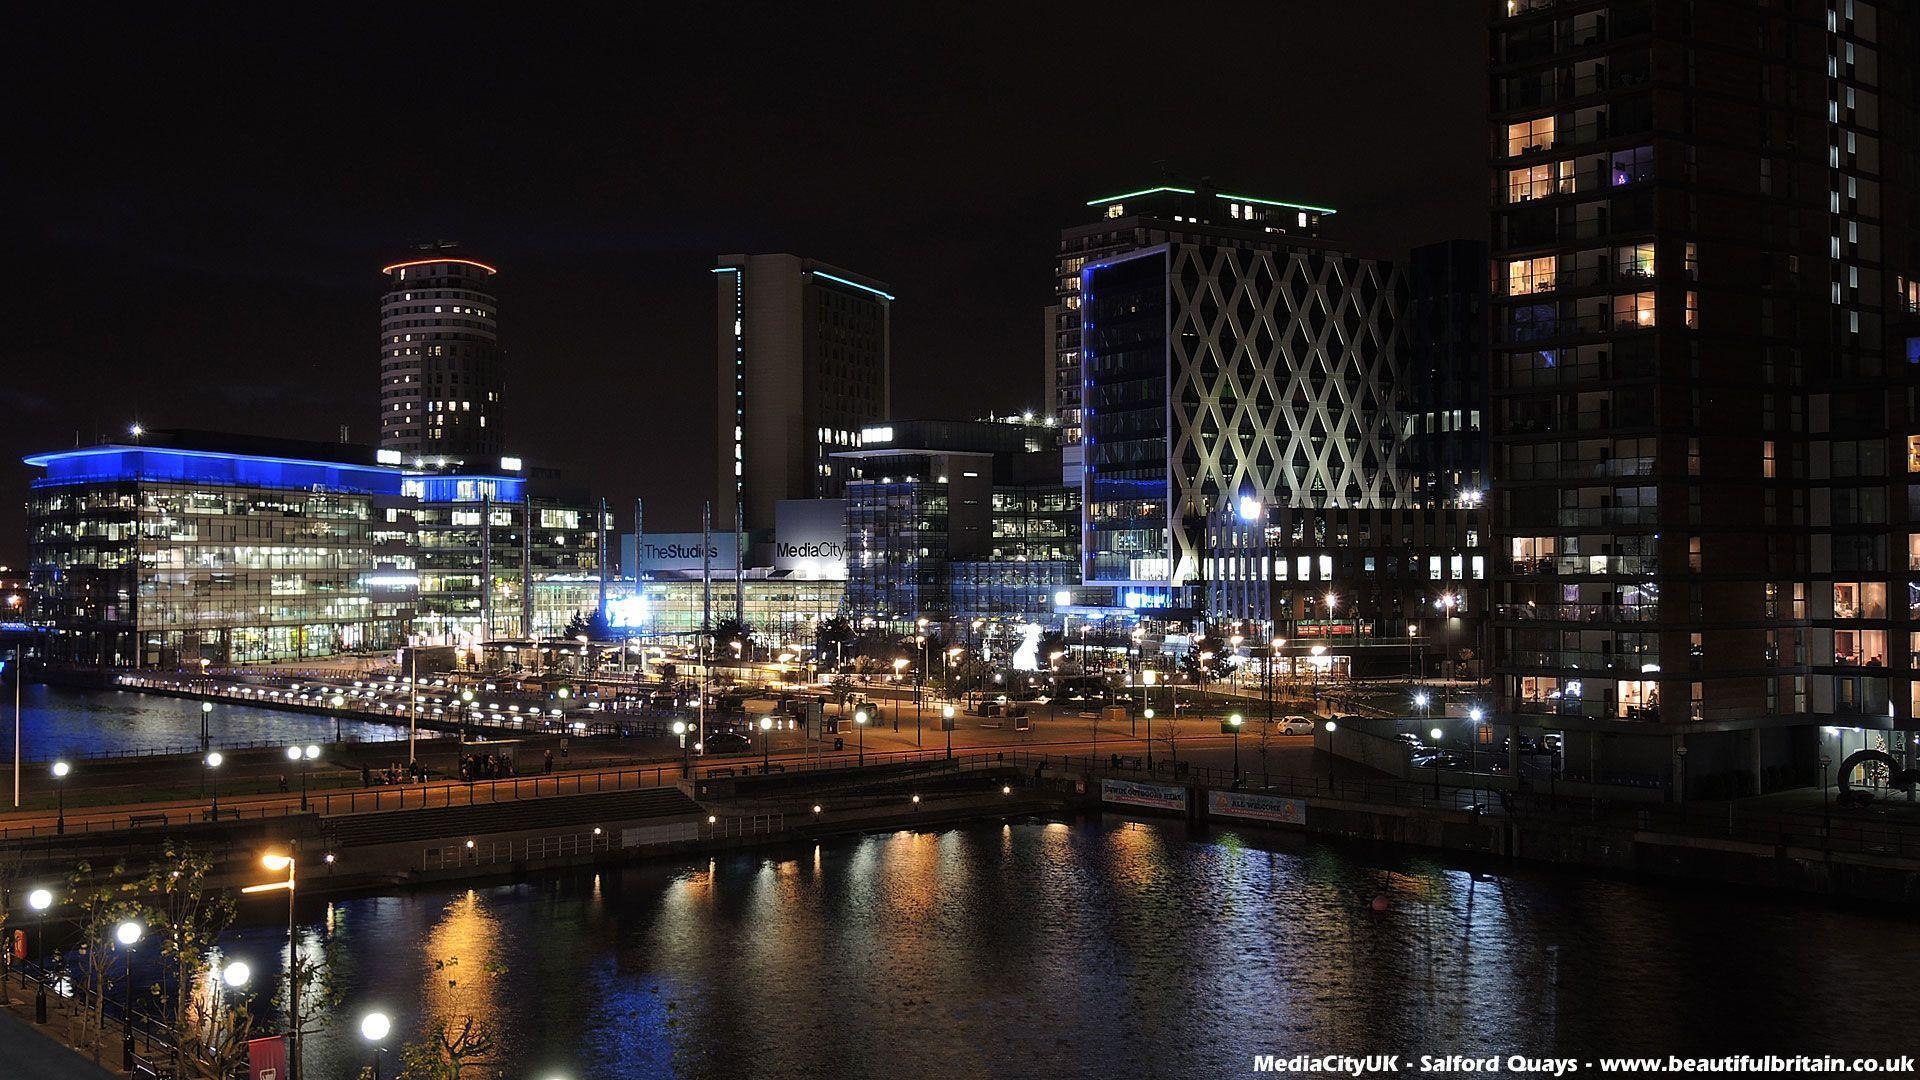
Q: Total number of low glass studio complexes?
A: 1